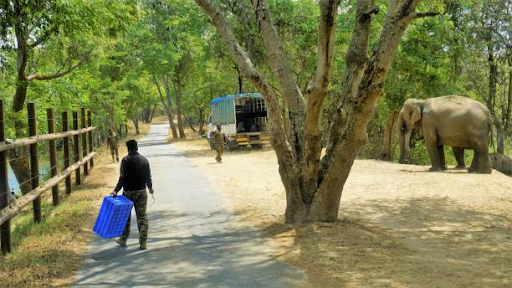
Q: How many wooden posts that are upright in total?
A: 7